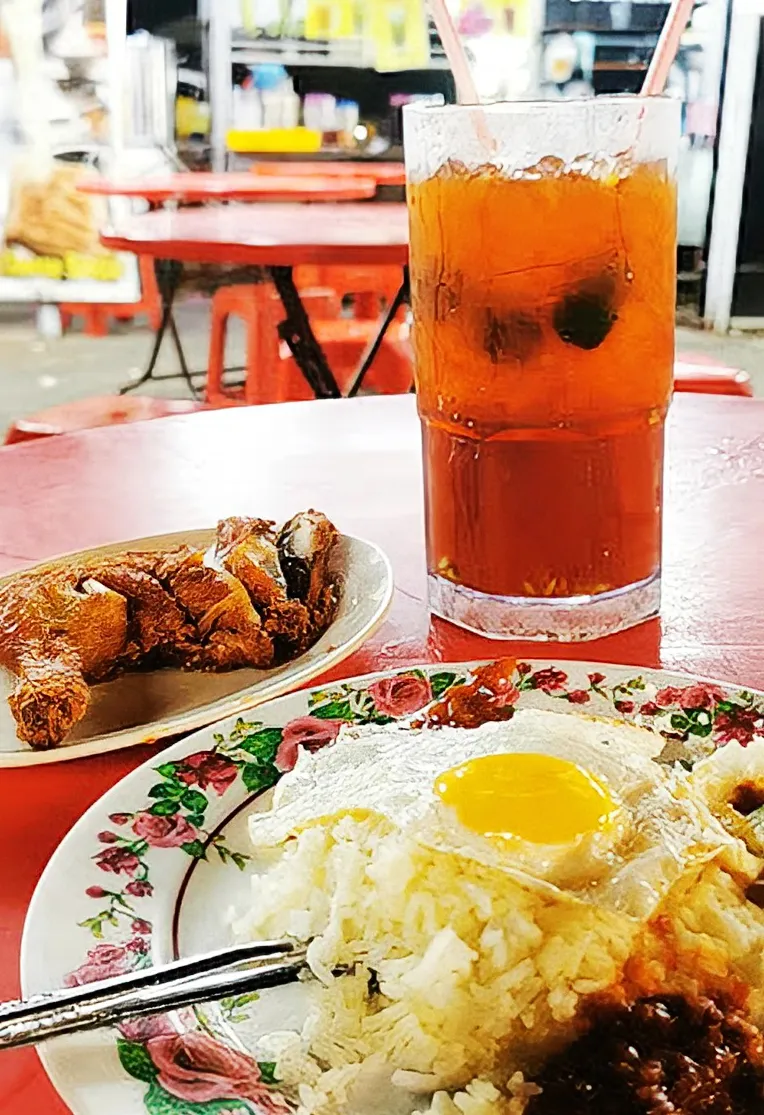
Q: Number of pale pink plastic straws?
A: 2